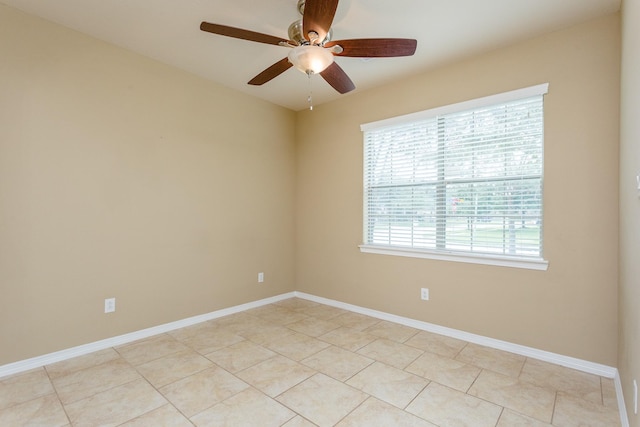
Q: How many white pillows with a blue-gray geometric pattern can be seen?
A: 0